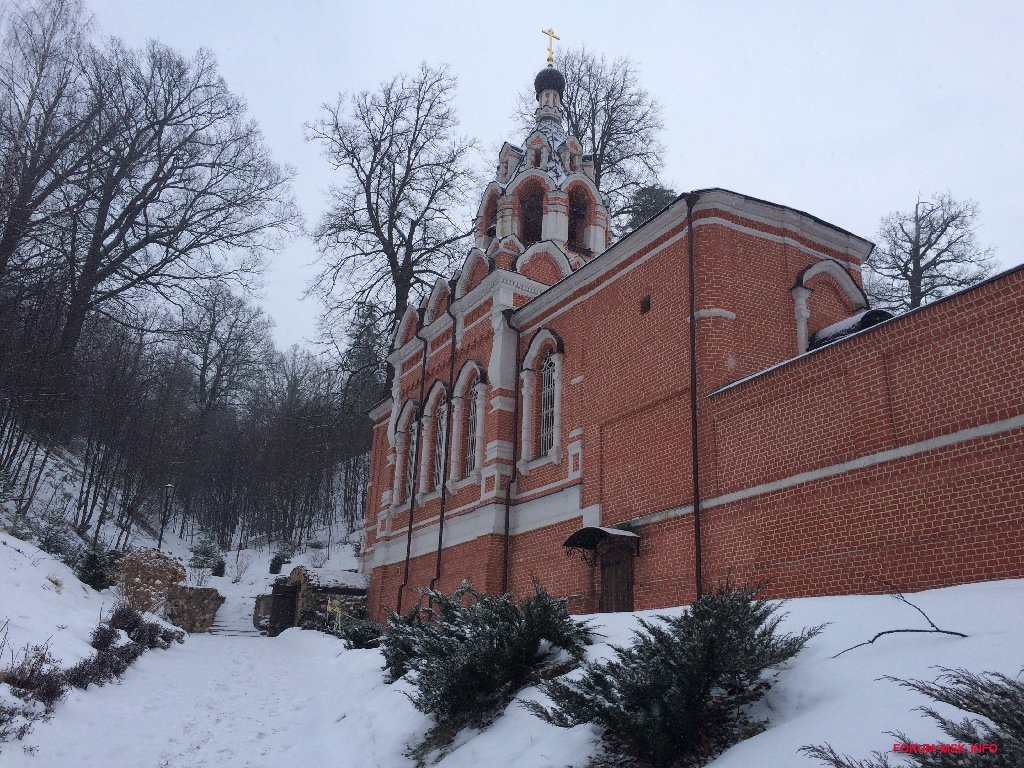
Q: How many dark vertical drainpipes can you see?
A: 4